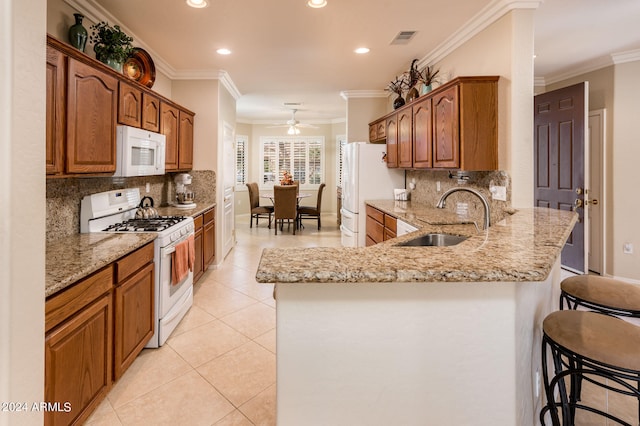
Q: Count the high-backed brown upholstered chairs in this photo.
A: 4